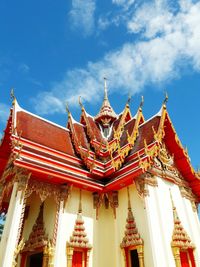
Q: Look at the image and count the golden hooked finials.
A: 6